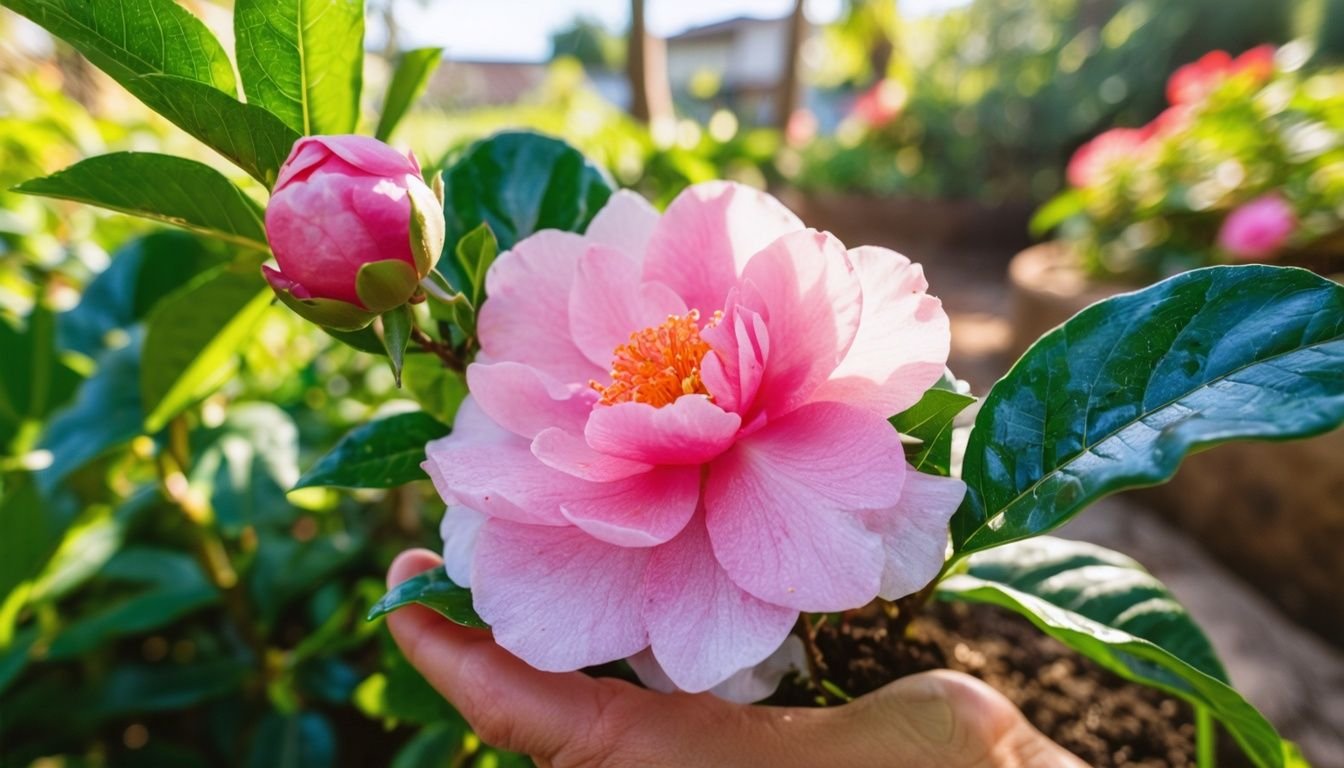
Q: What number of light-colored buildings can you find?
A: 1